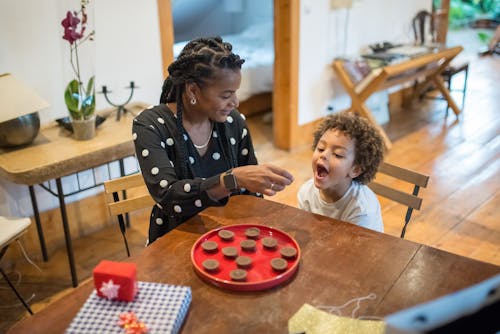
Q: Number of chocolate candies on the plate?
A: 11